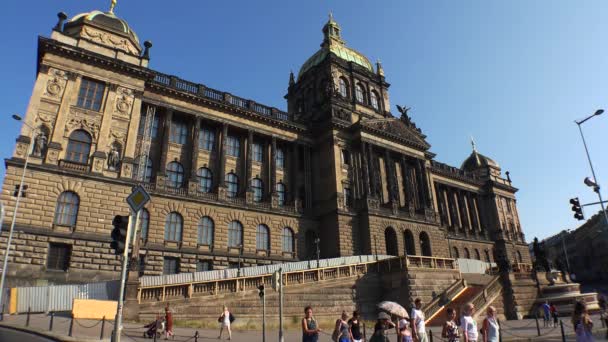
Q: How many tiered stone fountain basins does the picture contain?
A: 2